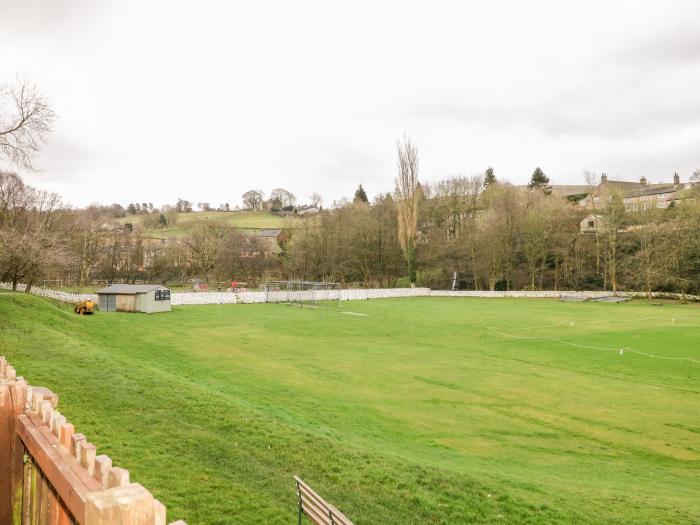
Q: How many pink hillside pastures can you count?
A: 0